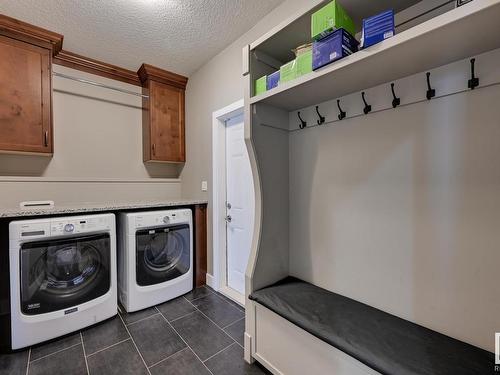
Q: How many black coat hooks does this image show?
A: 7